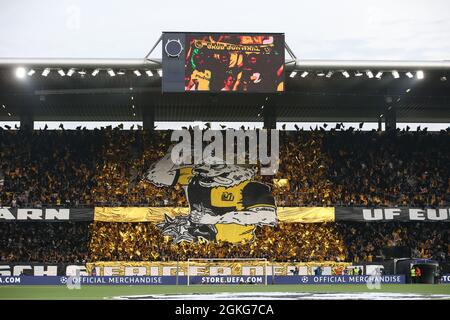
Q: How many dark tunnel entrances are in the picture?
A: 1